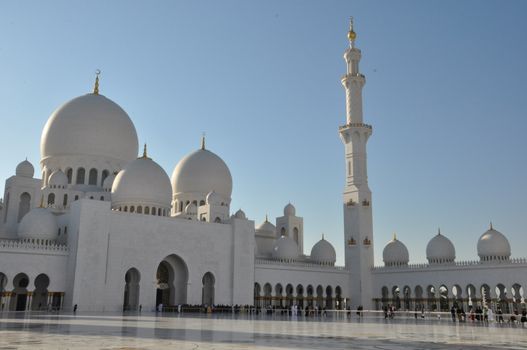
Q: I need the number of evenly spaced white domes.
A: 3